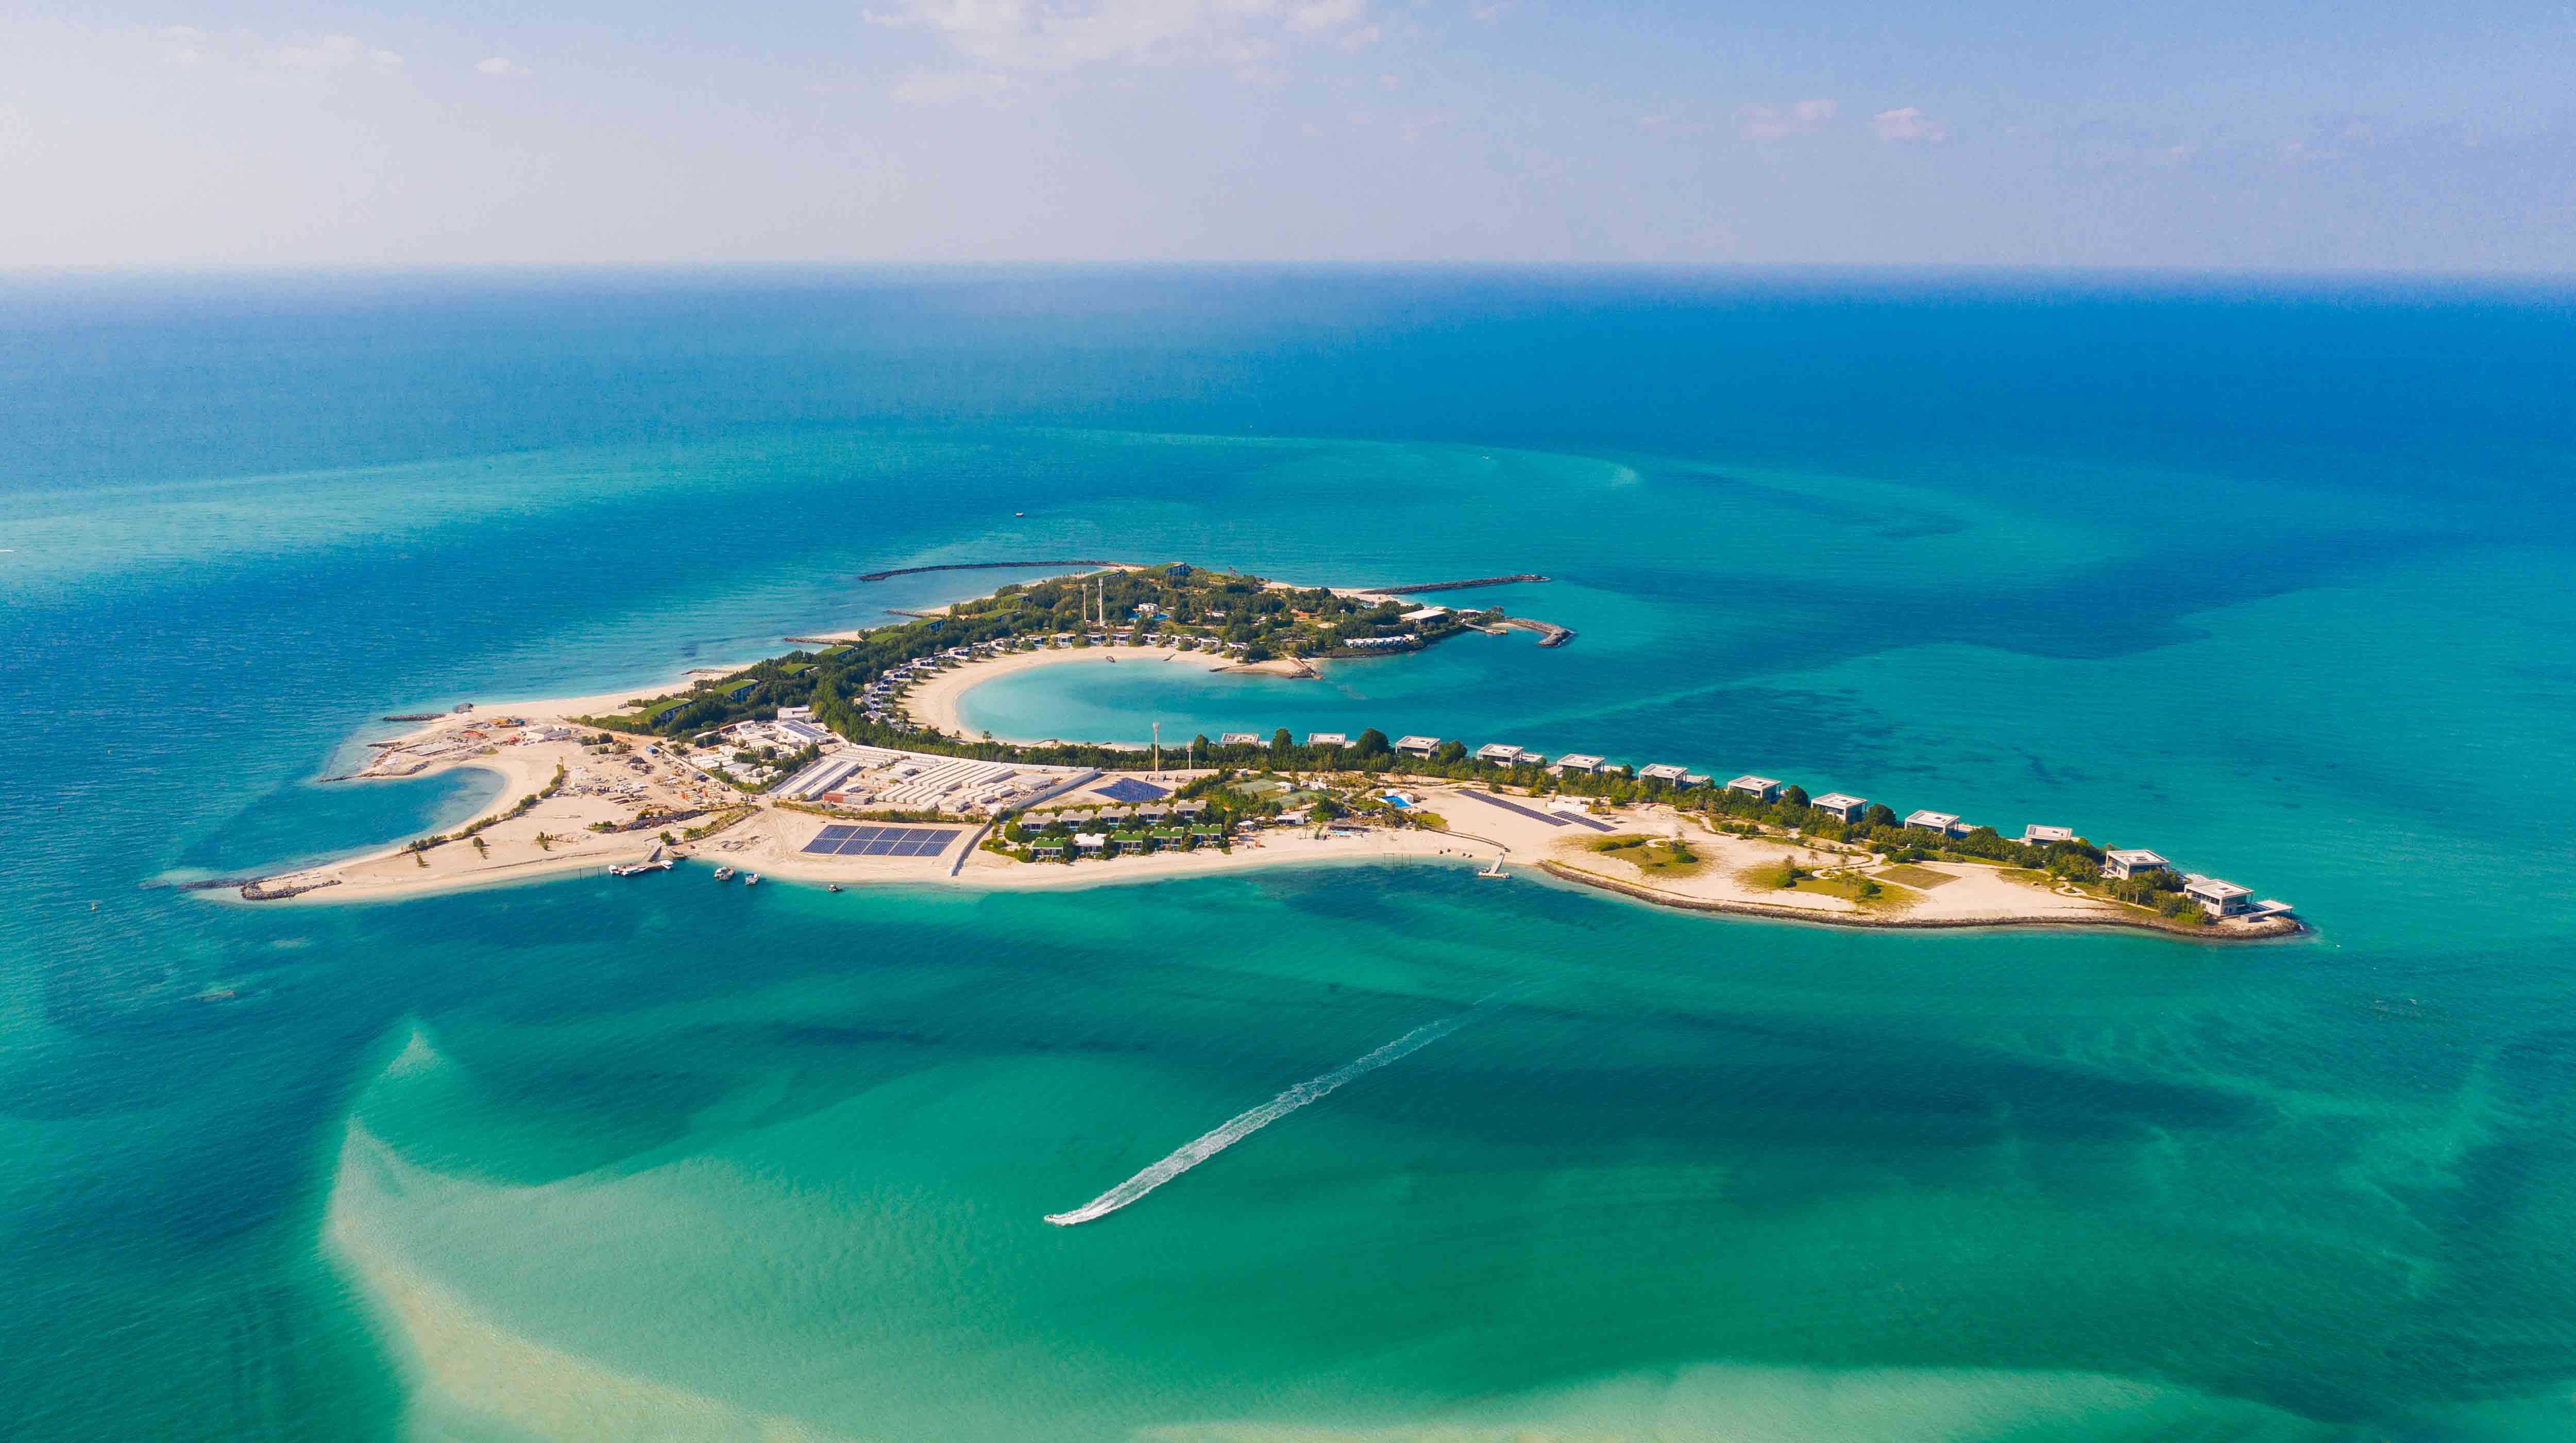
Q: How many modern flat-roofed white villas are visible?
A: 12